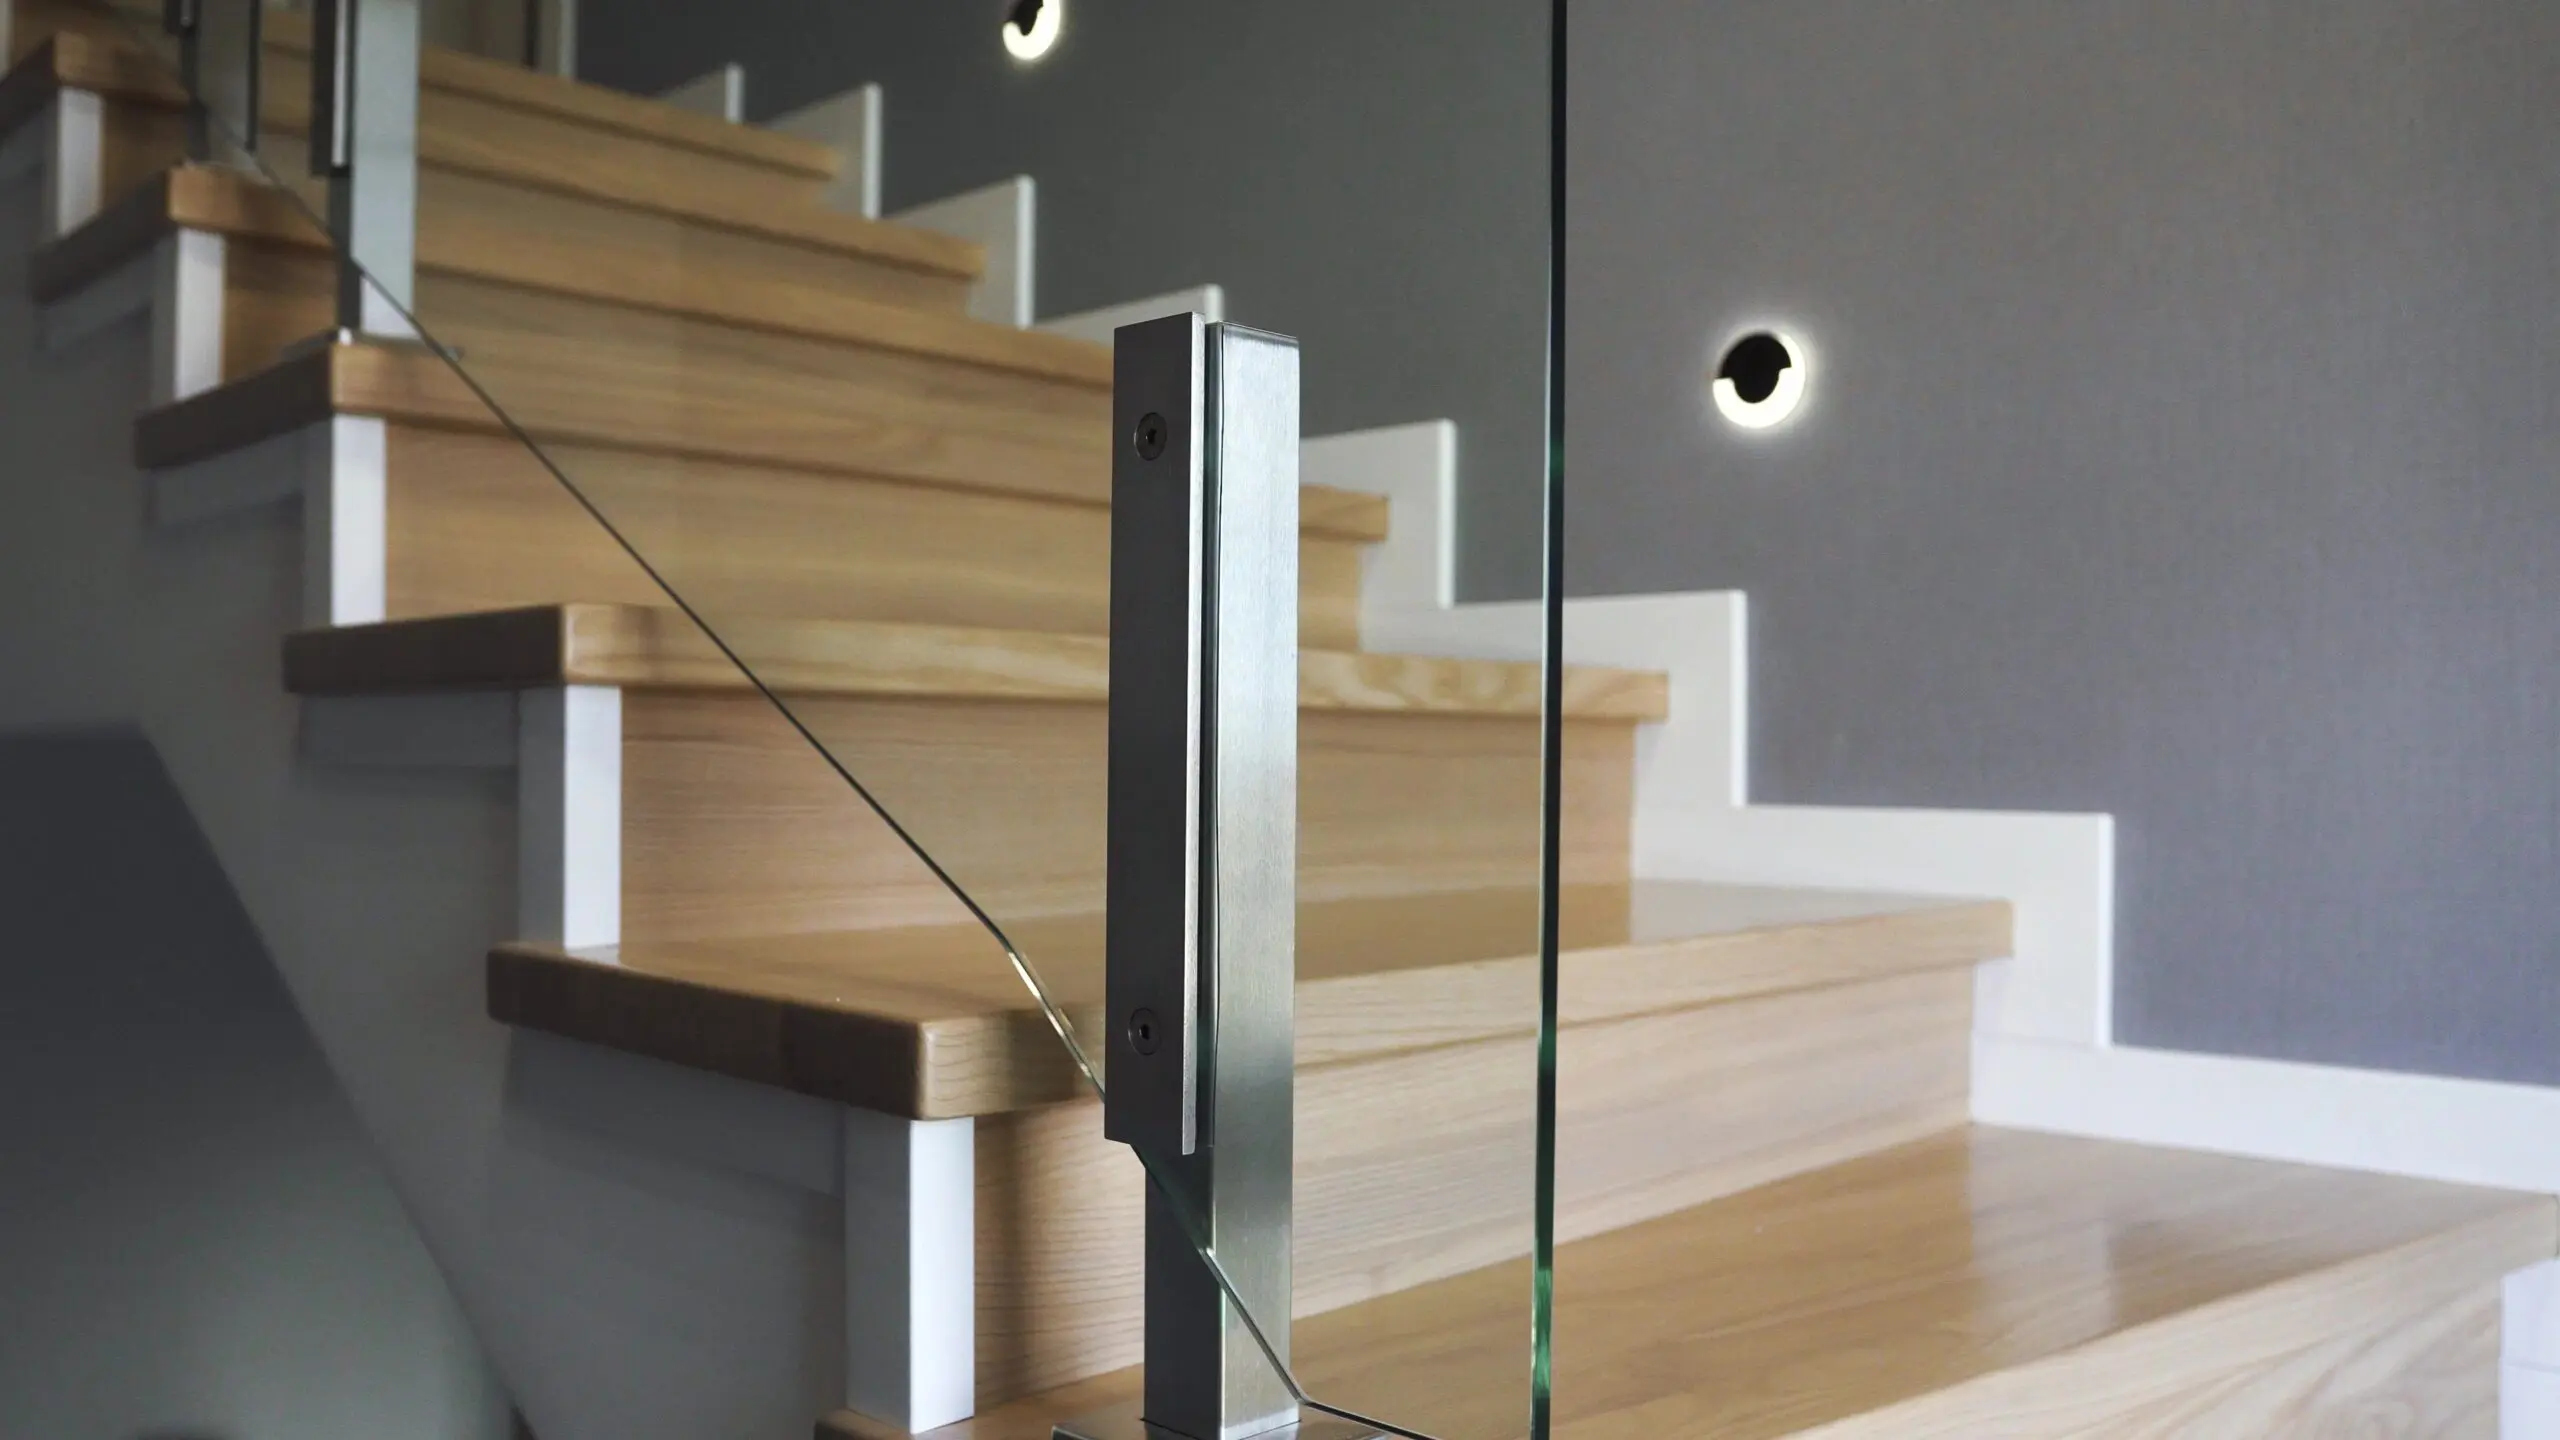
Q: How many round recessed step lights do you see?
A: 2